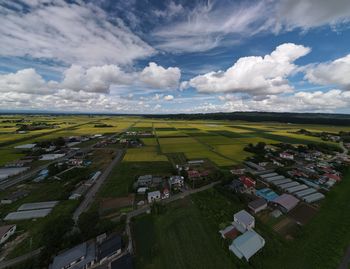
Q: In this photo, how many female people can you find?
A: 0